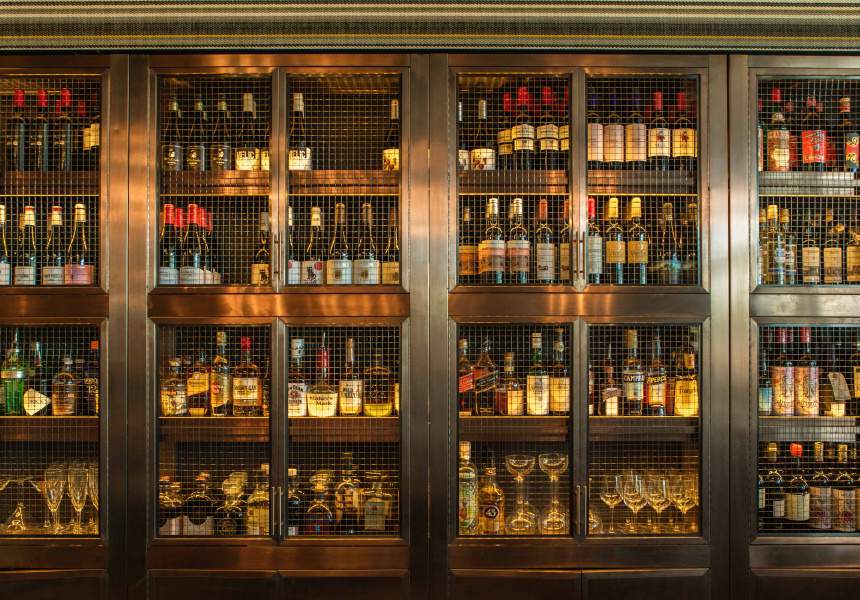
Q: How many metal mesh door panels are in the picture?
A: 12